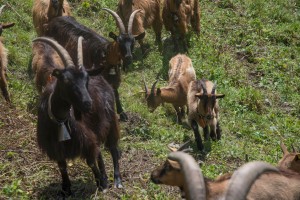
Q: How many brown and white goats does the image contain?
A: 2